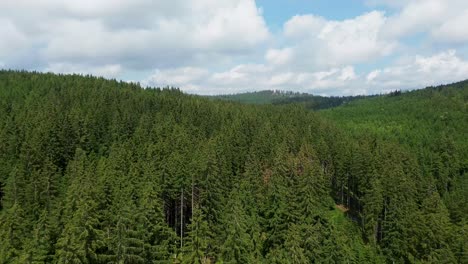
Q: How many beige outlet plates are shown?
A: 0